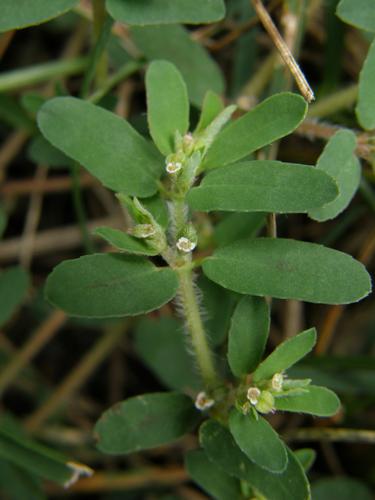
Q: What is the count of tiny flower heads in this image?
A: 6